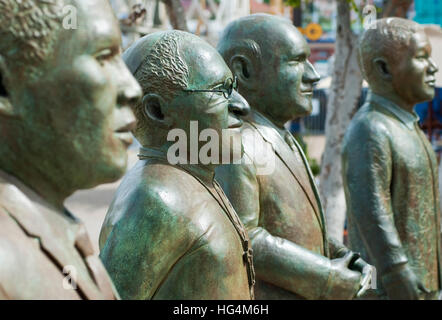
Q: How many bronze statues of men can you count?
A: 4